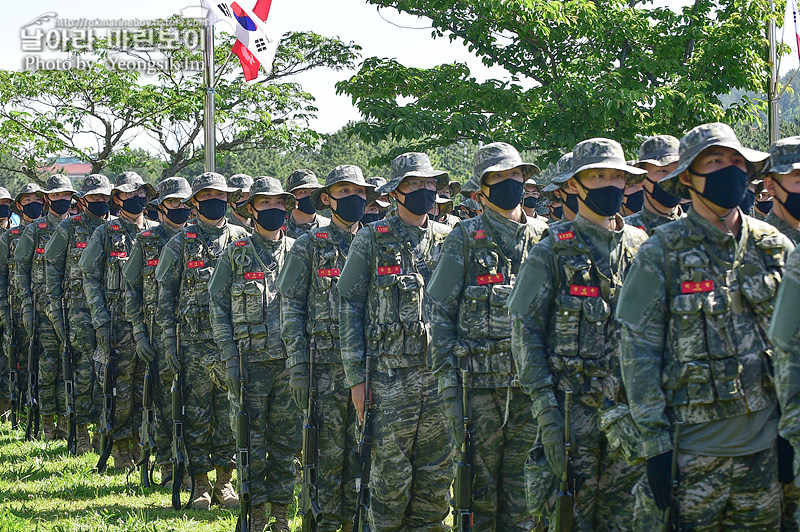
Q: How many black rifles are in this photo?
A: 12